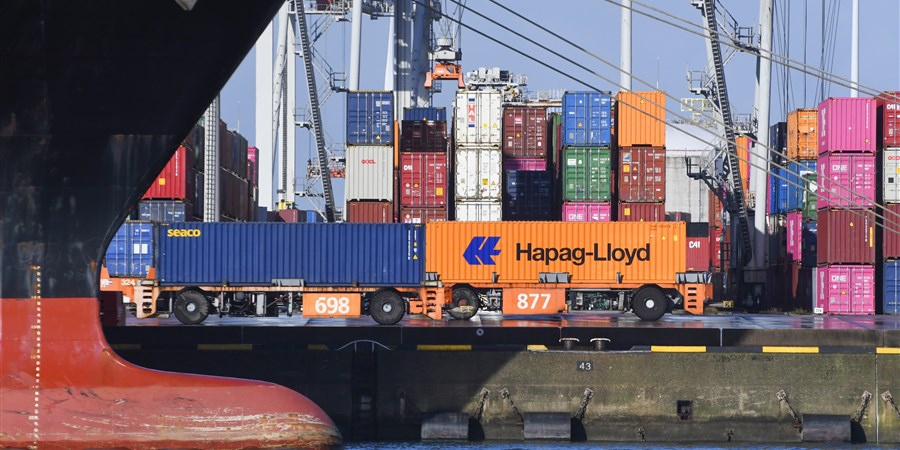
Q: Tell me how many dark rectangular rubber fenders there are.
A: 3